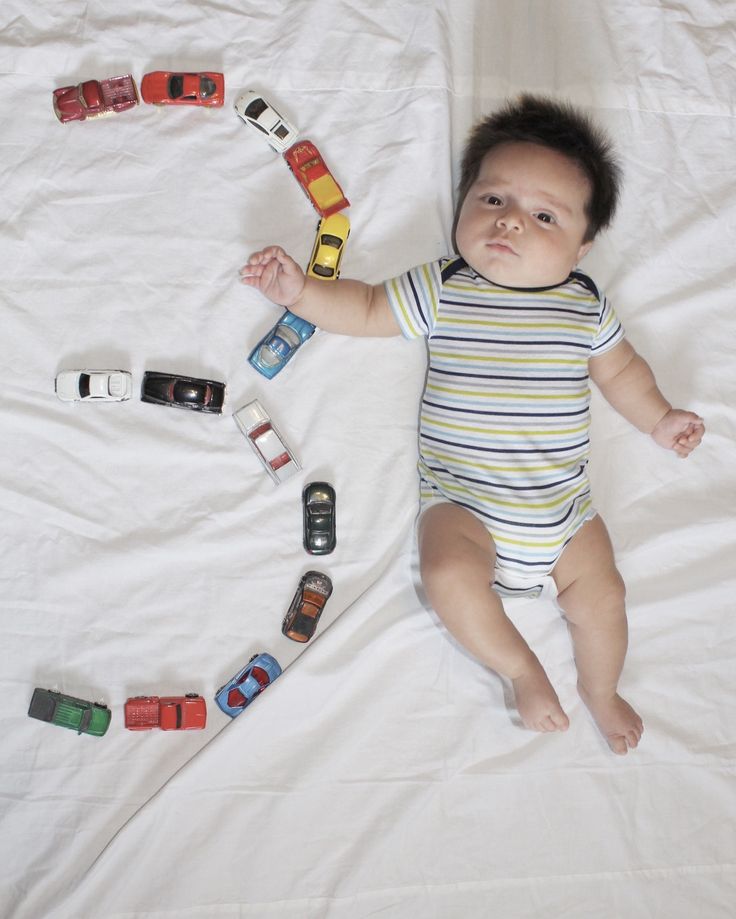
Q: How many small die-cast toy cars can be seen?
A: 14